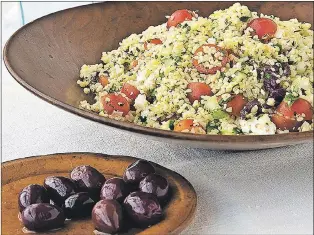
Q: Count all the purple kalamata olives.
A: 10